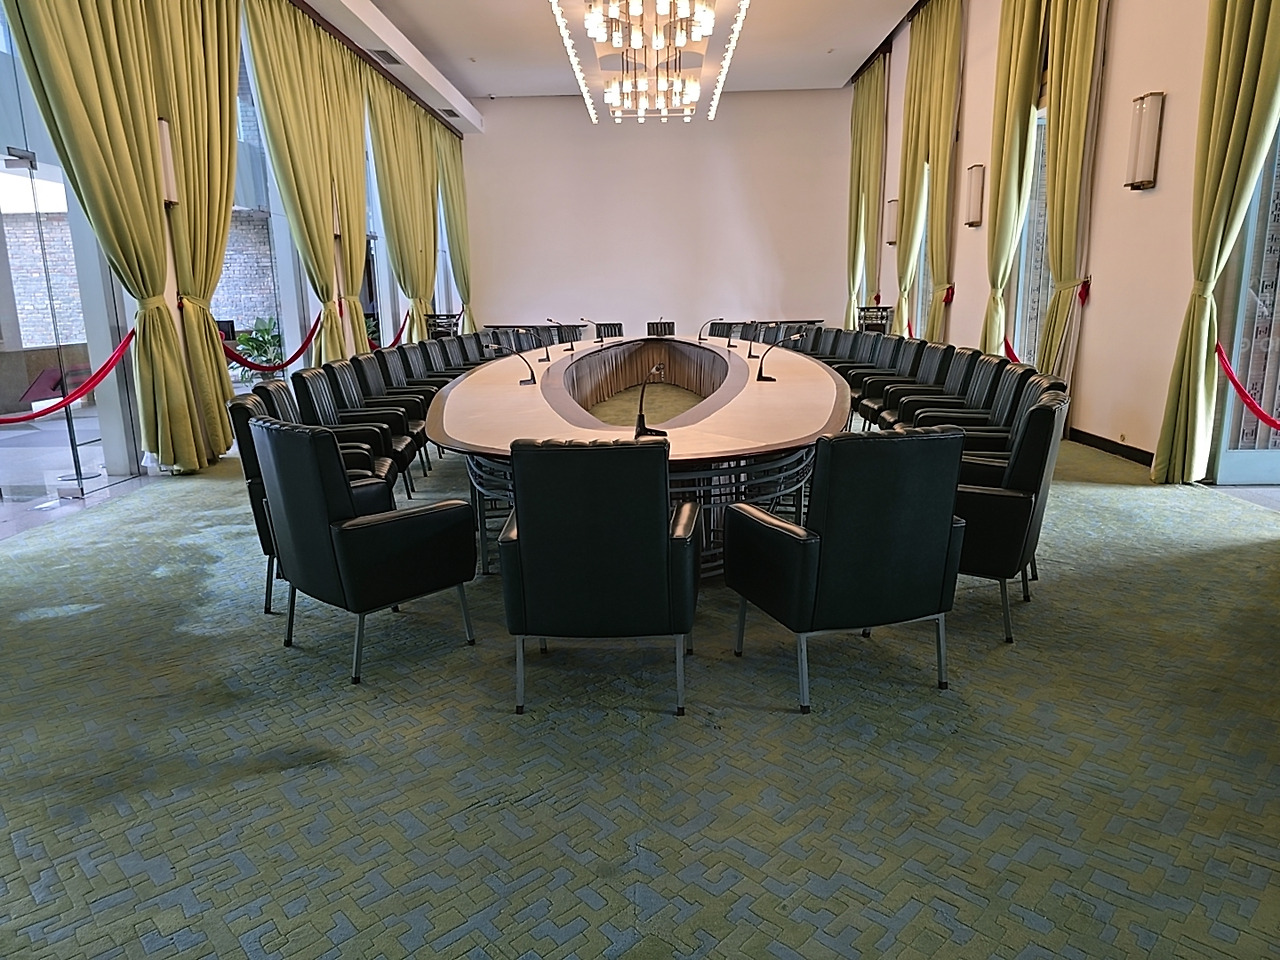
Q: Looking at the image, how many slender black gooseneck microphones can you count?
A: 10